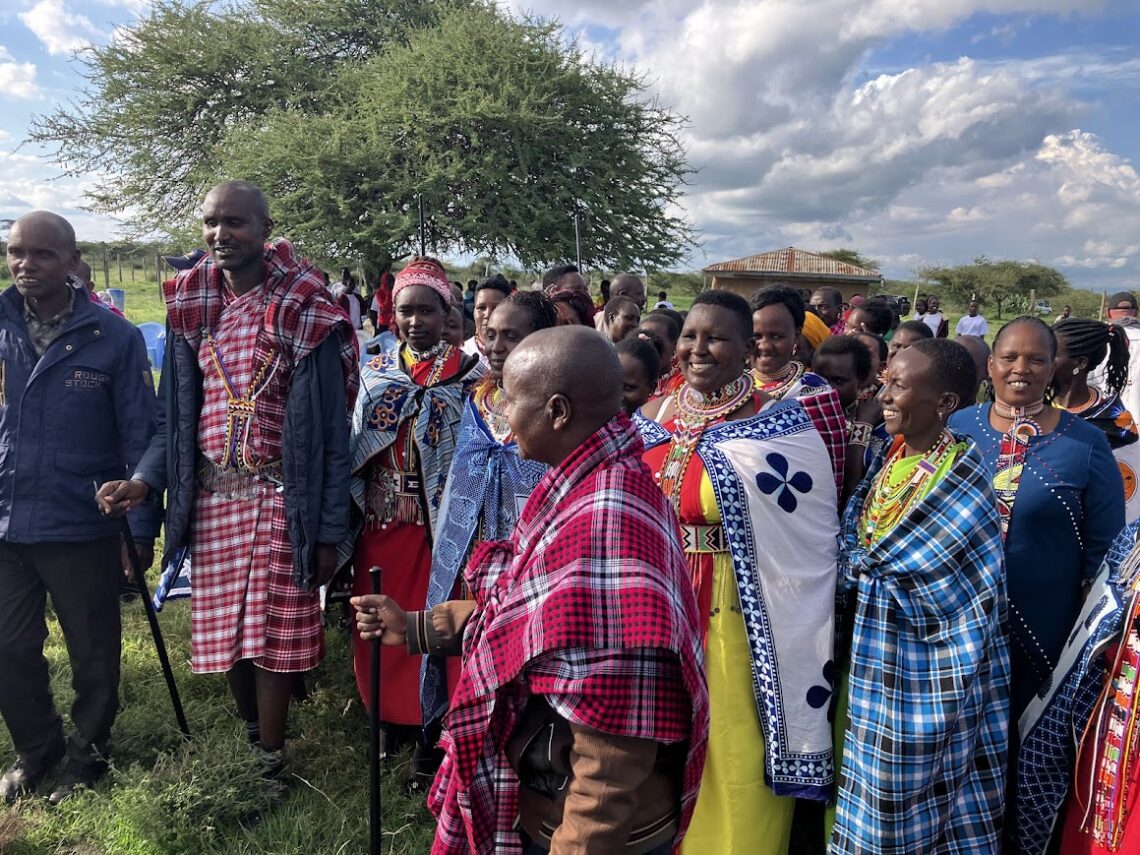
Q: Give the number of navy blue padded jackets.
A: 2